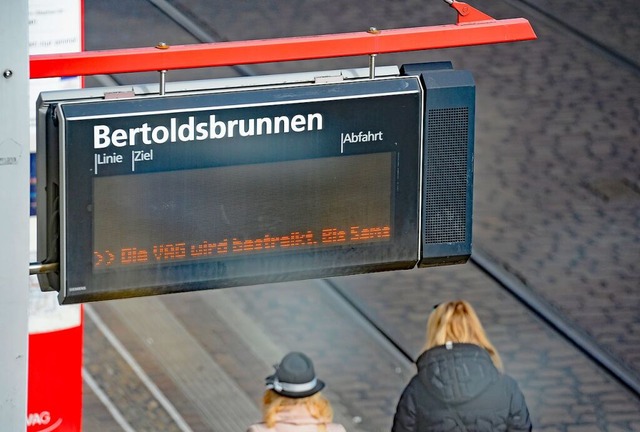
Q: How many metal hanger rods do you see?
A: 2